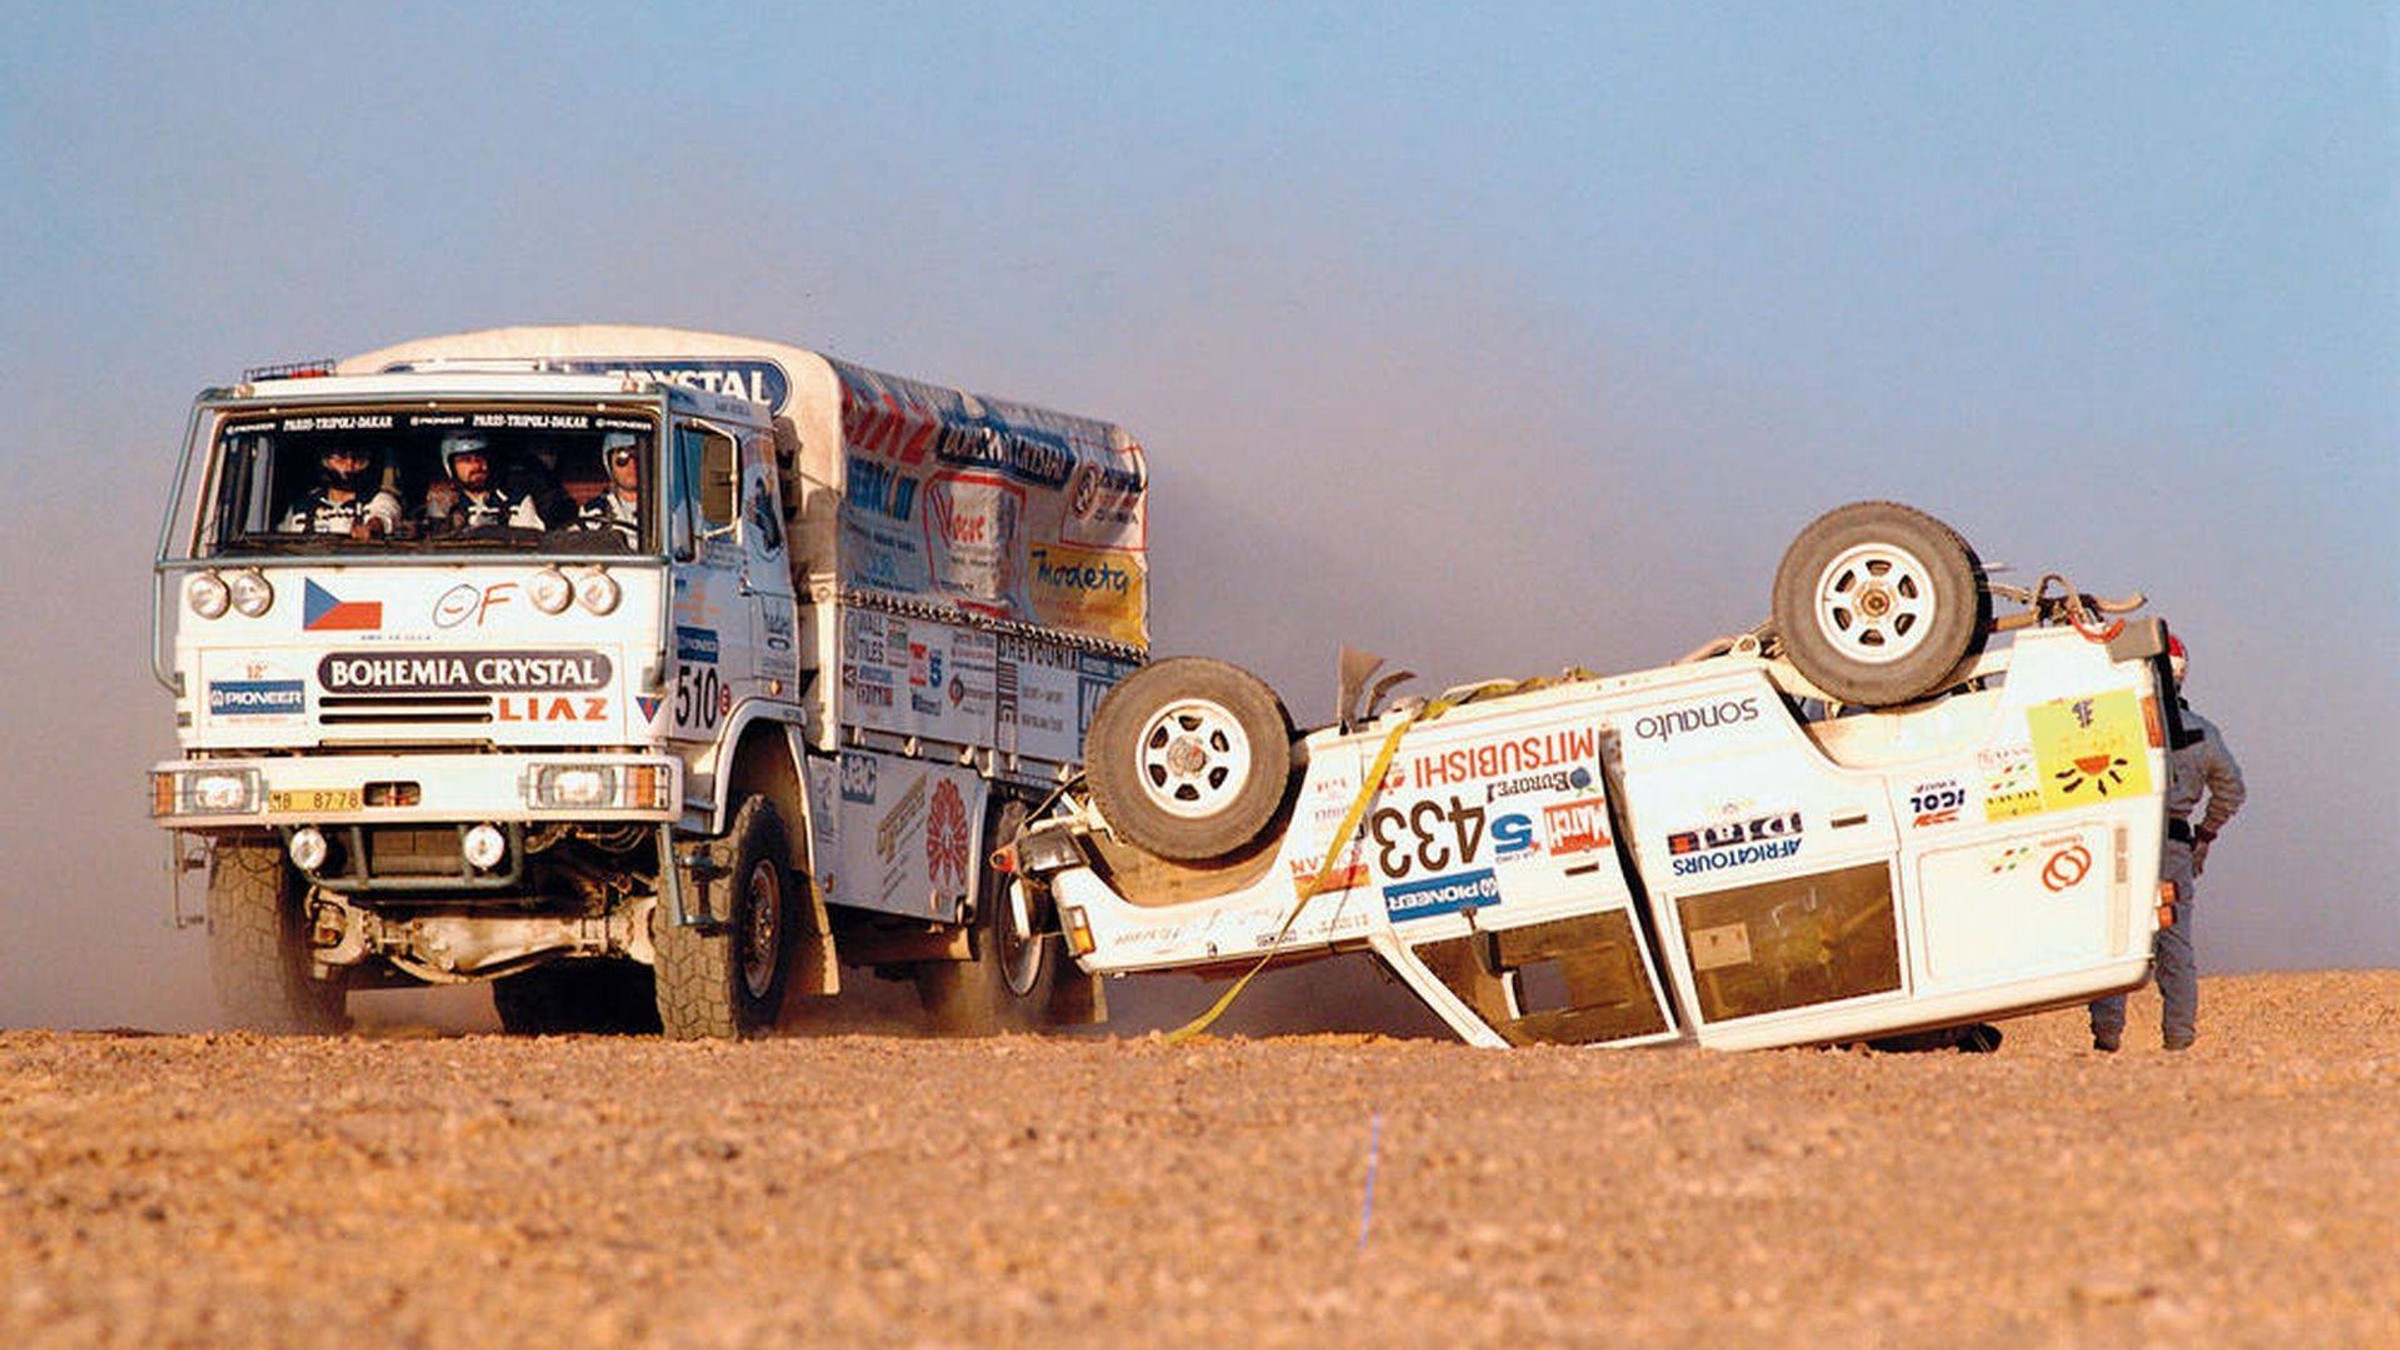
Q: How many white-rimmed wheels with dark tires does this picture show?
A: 2